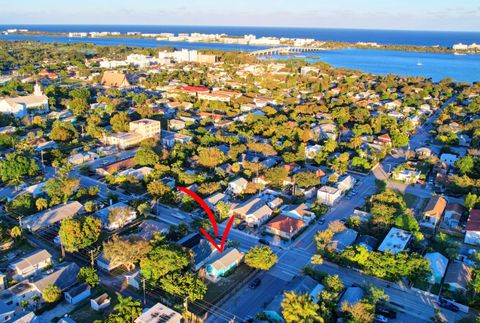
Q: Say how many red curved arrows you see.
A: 1